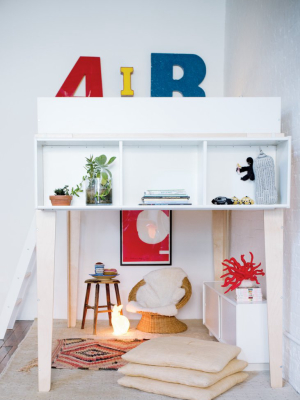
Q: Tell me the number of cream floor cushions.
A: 3